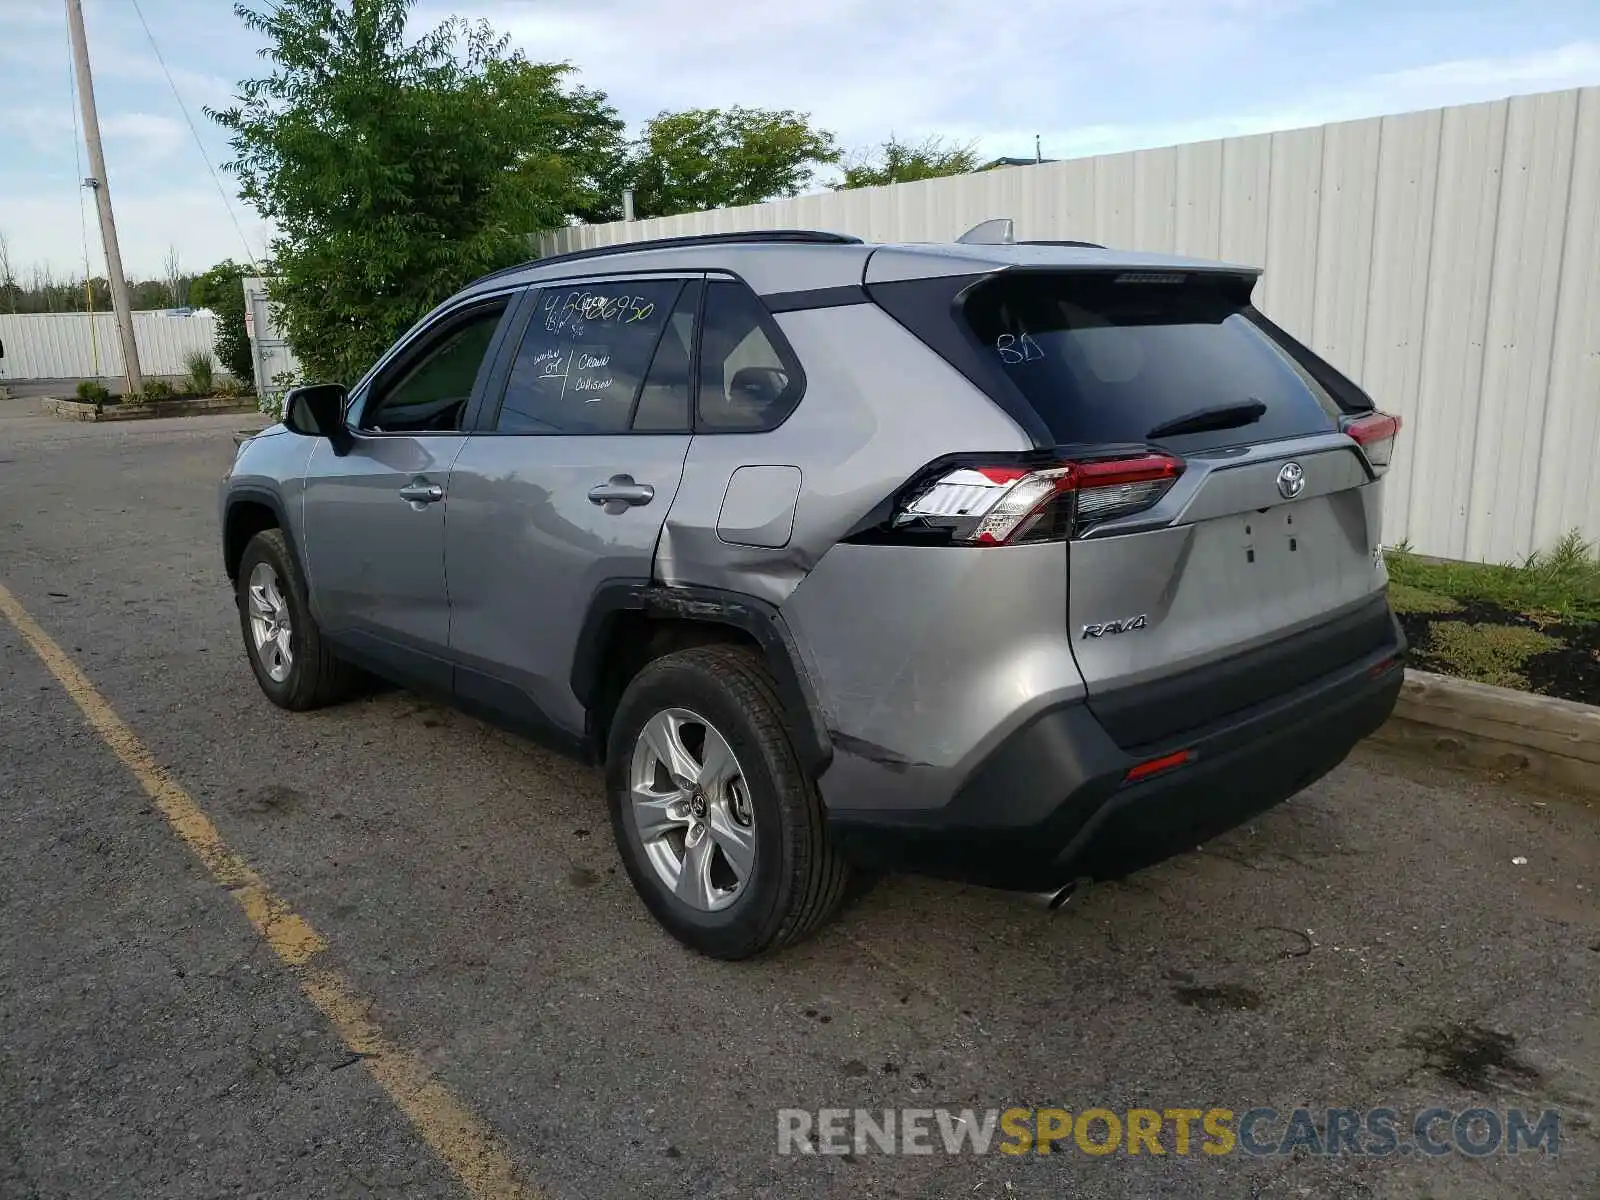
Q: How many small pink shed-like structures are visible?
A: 0